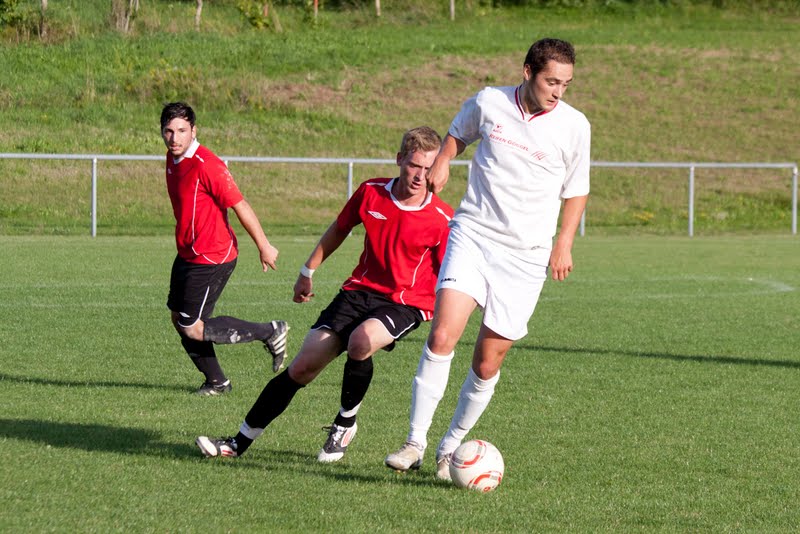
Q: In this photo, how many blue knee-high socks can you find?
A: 0